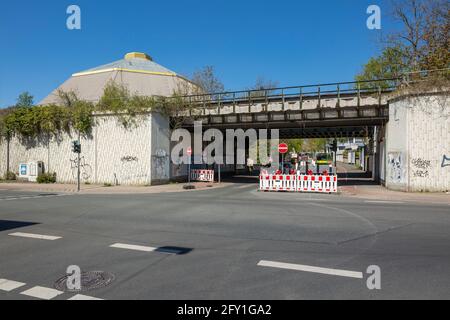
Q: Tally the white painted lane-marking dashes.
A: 6